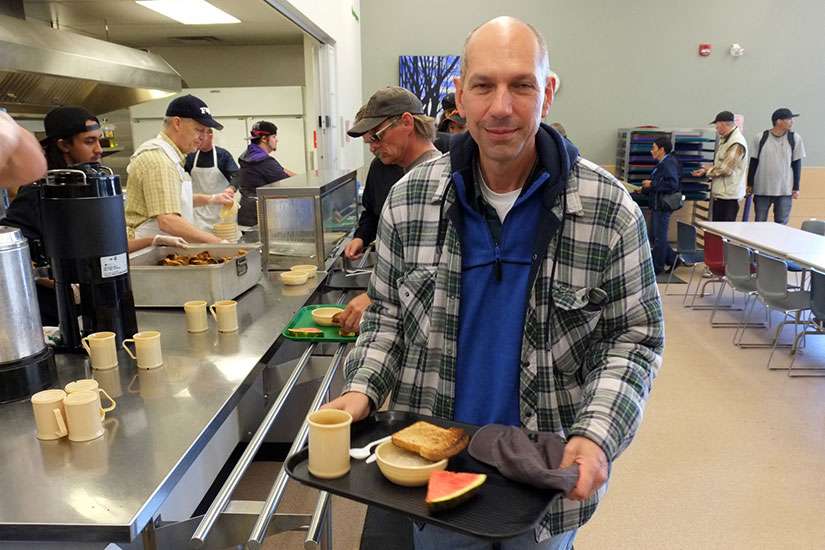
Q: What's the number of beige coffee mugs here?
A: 8